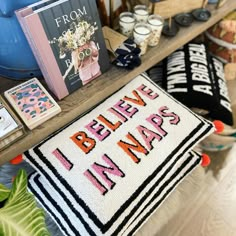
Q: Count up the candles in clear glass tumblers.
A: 4